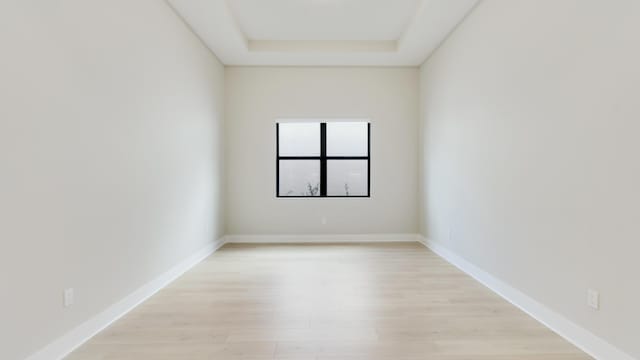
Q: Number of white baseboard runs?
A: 3